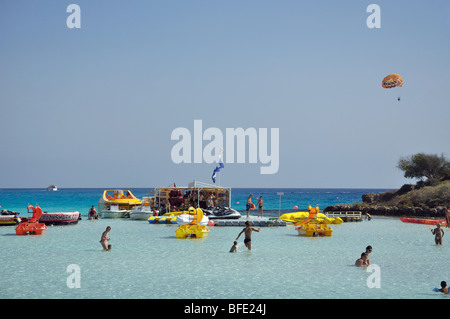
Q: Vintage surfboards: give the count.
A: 0